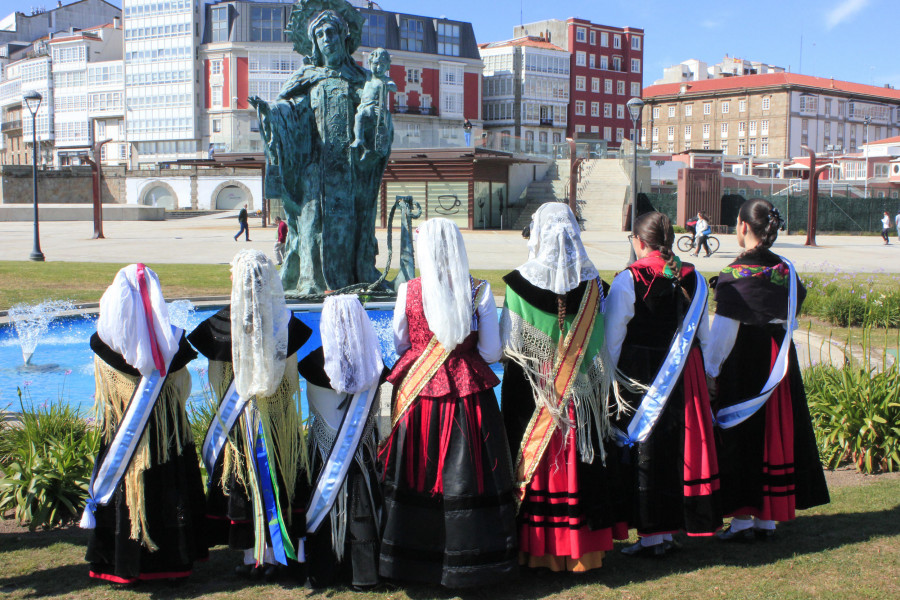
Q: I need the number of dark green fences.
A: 1